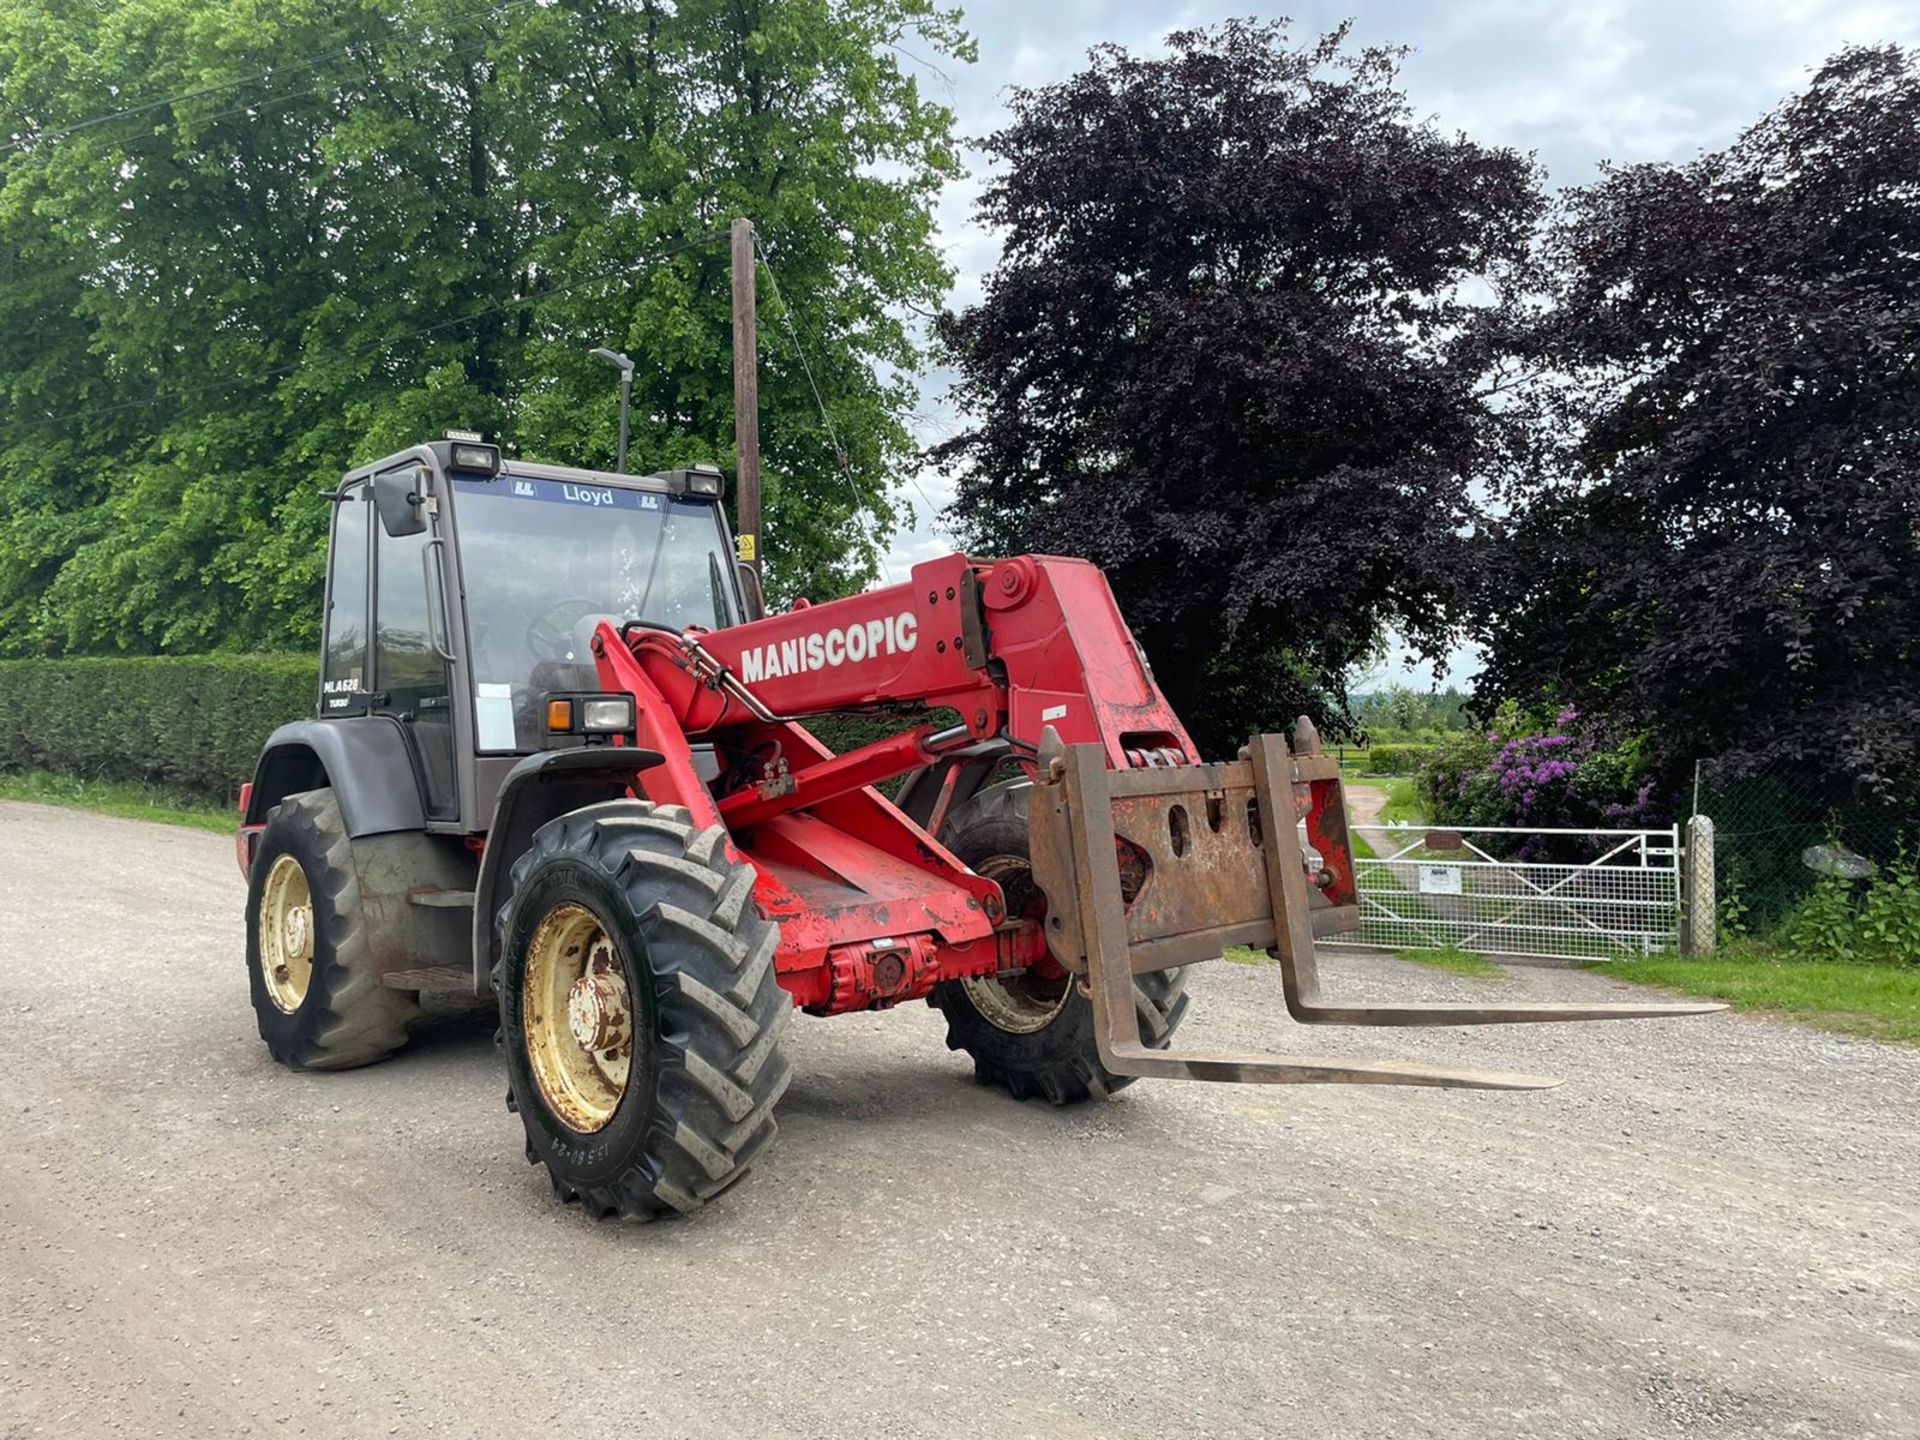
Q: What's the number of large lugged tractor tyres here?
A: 3